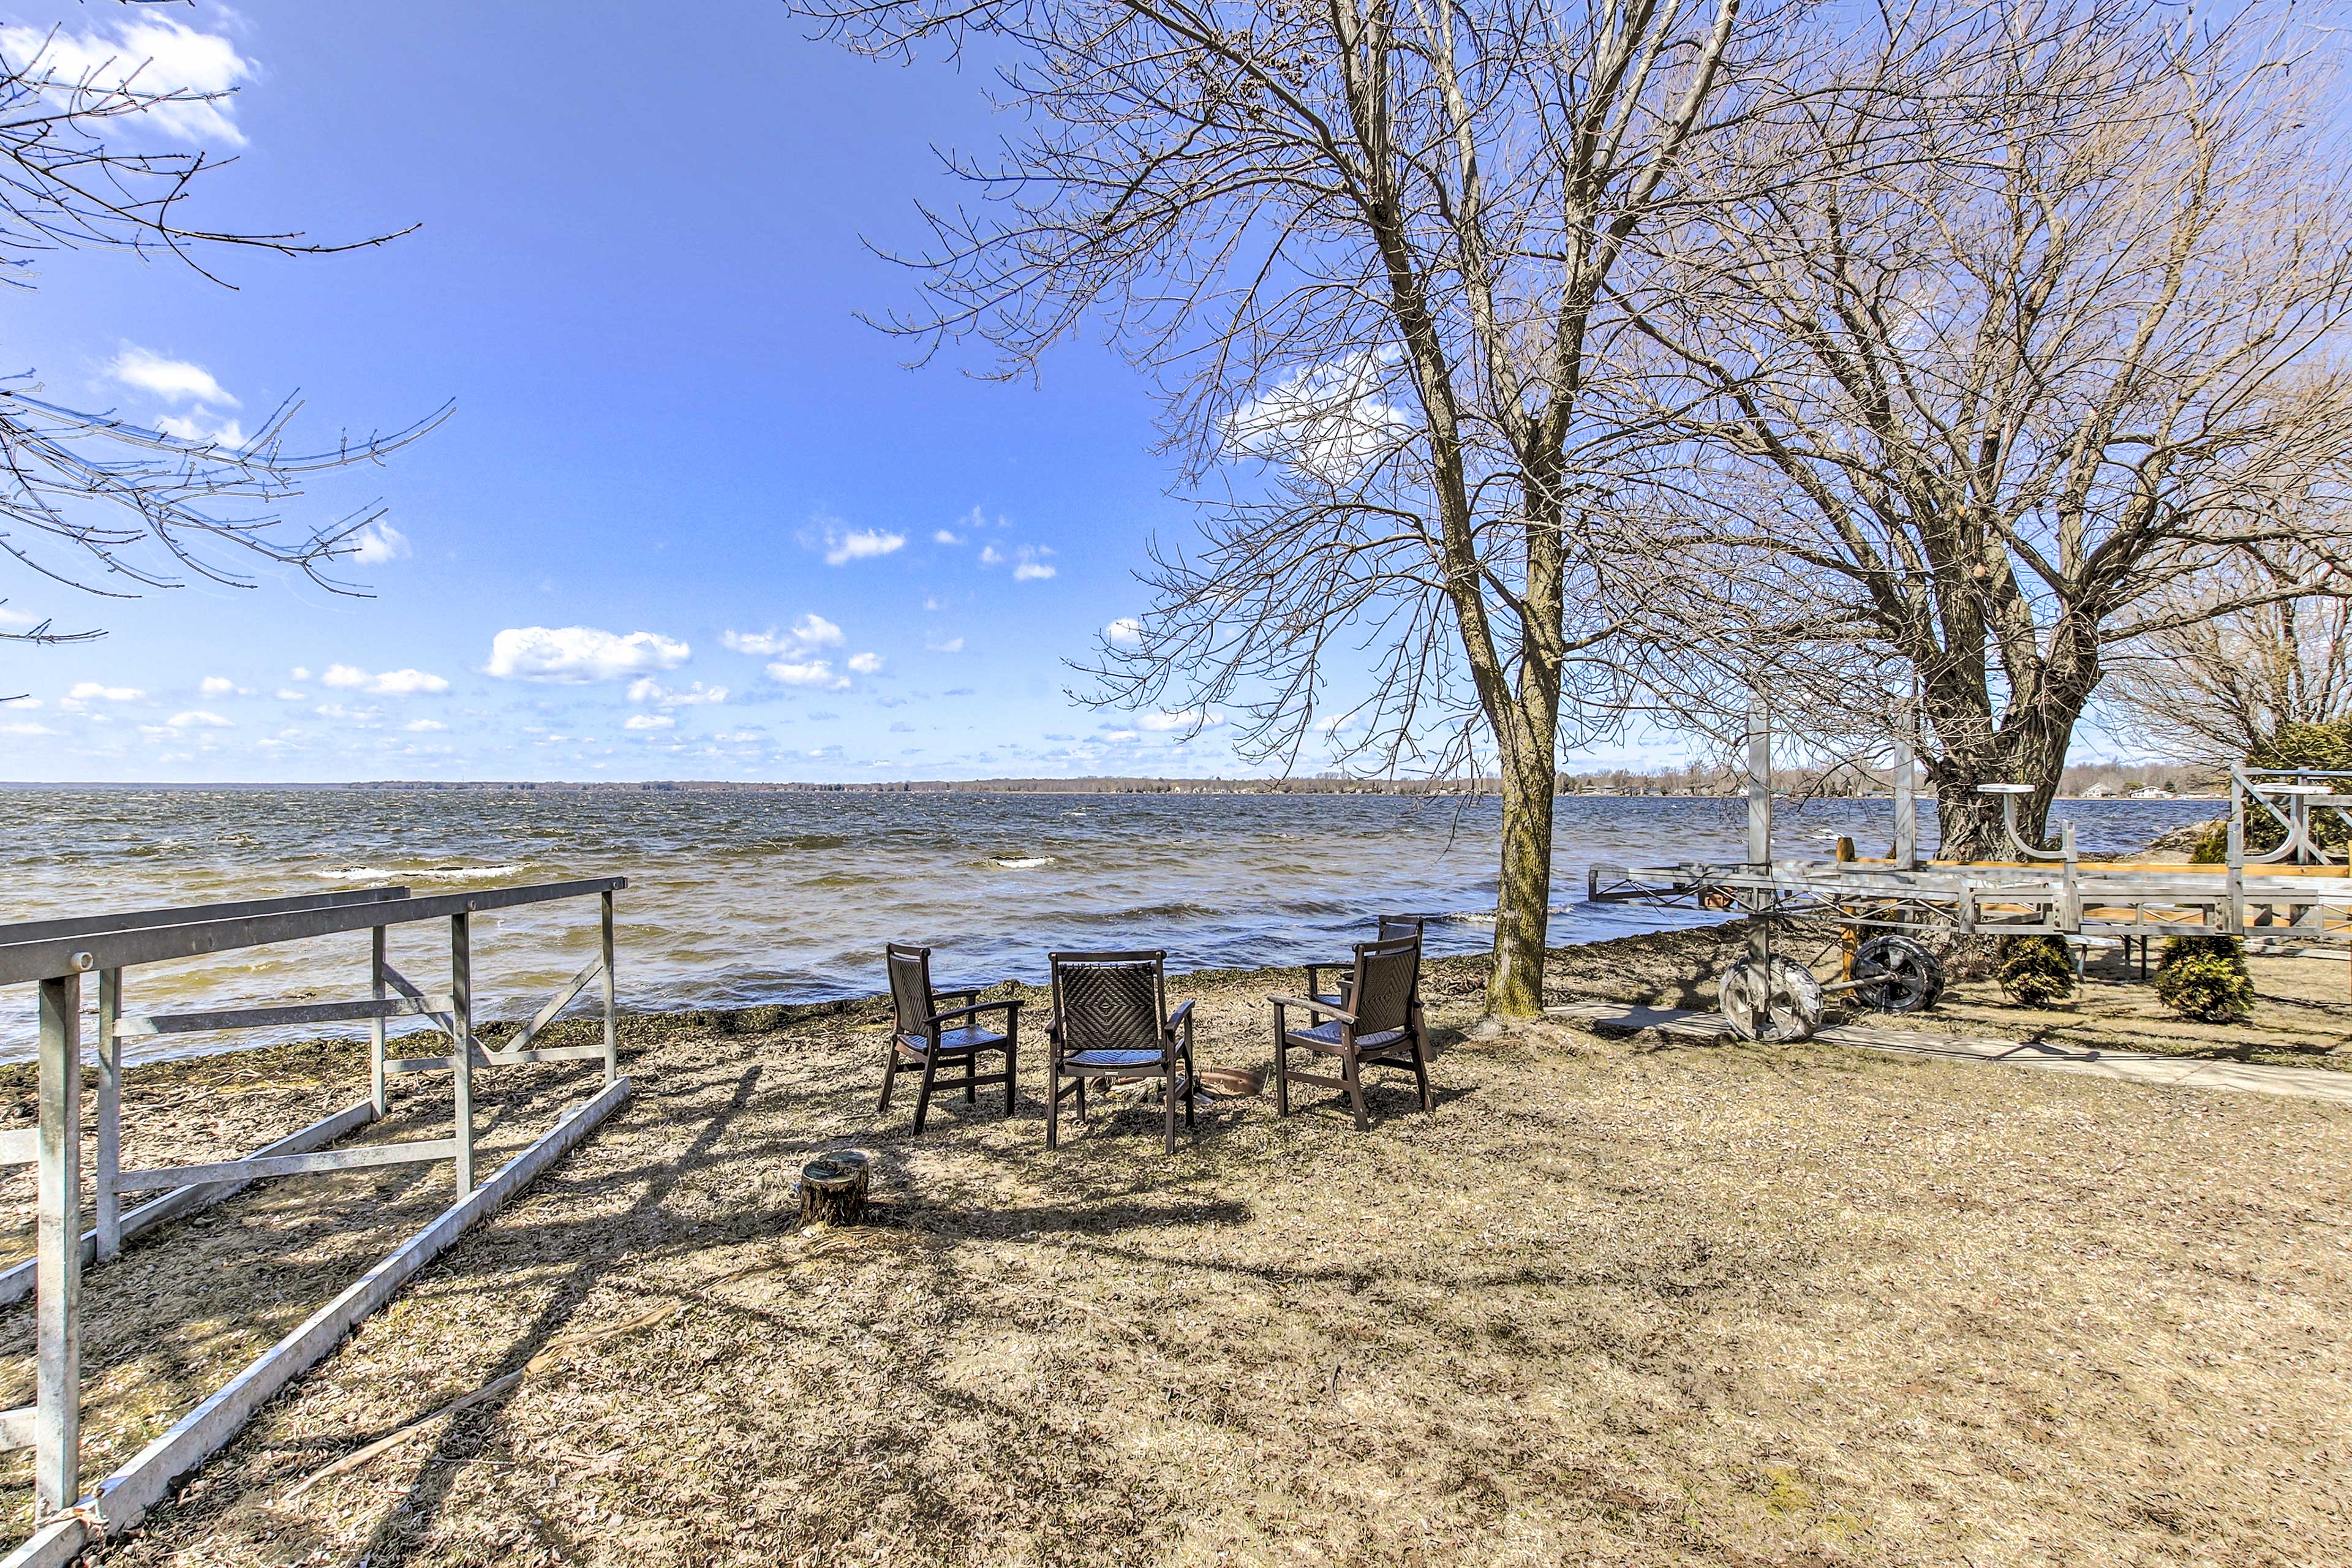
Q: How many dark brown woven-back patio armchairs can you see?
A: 4